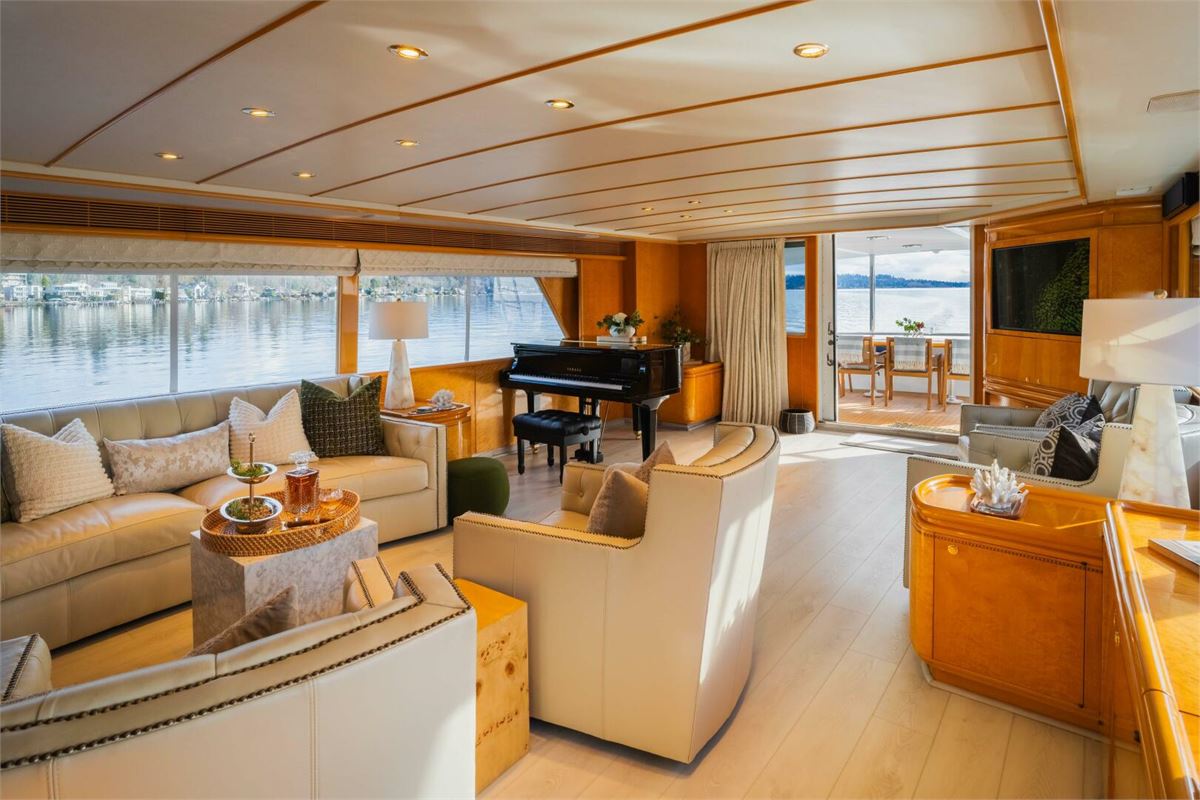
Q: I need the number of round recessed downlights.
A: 11